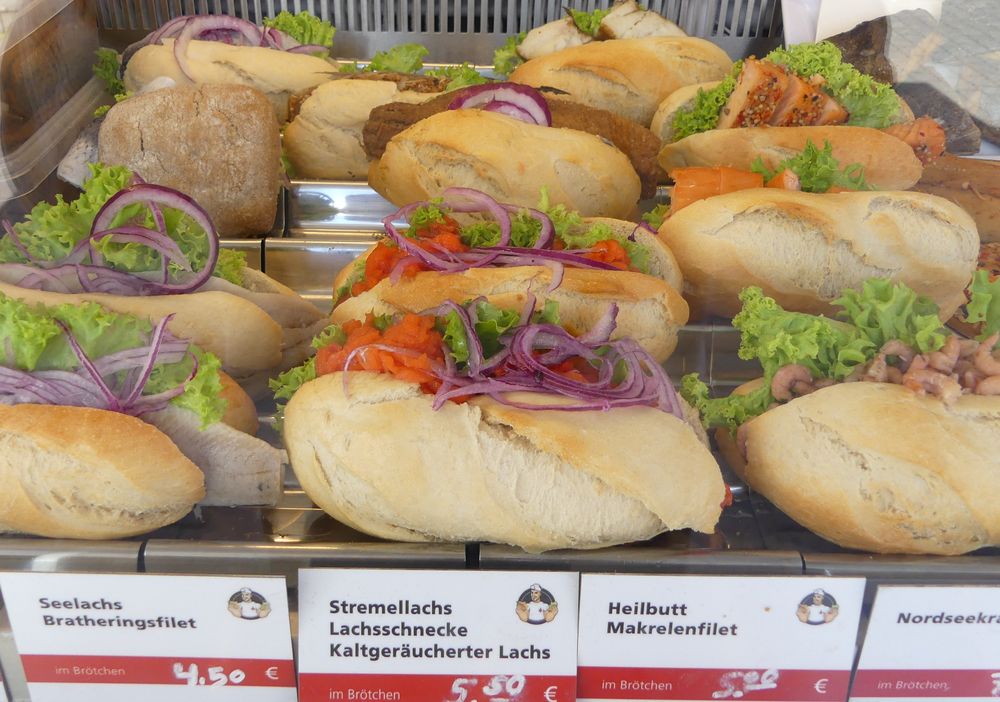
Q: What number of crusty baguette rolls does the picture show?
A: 11